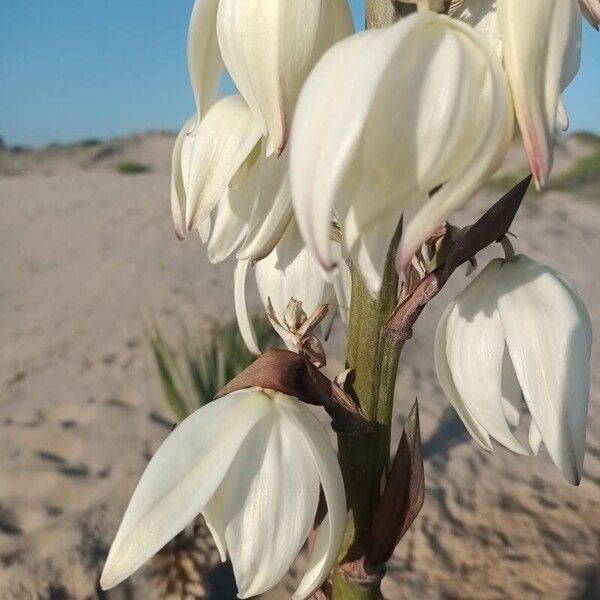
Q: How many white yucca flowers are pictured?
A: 7